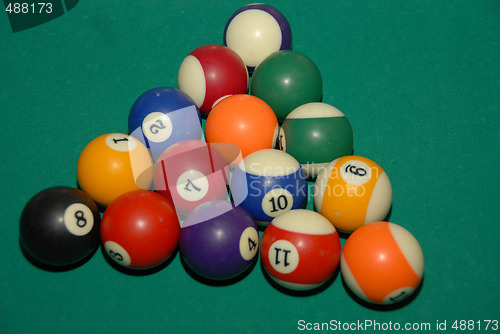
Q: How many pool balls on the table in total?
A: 15